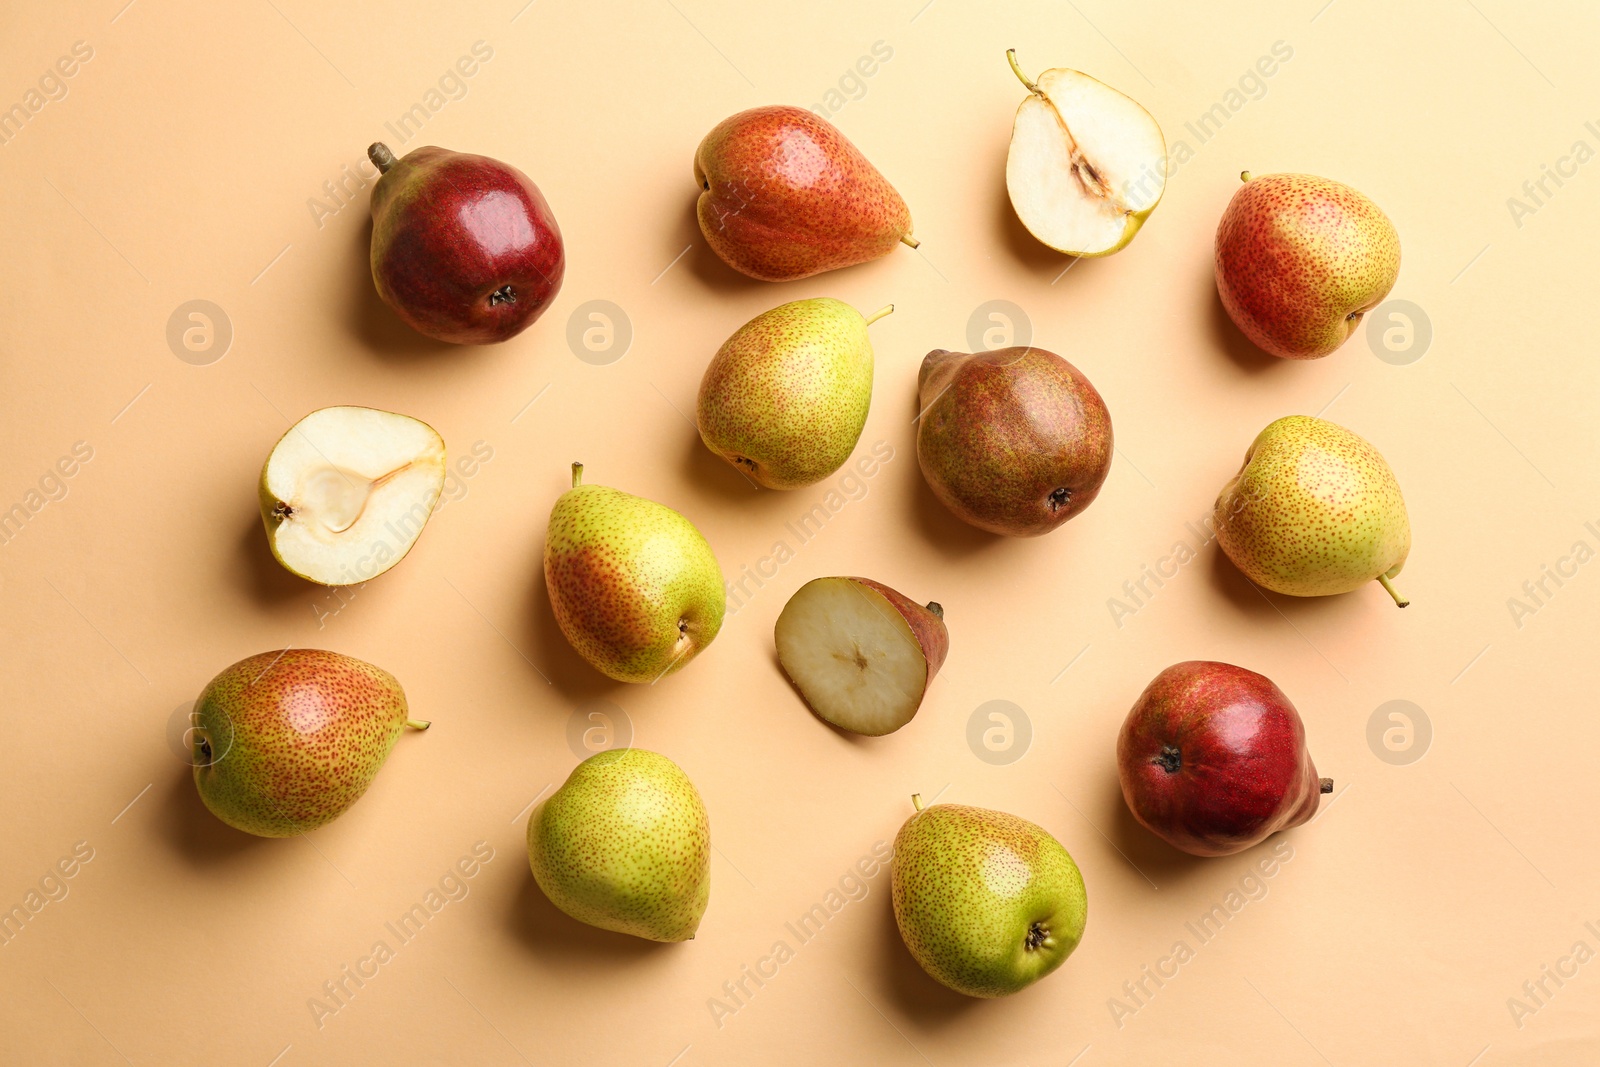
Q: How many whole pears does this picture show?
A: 11